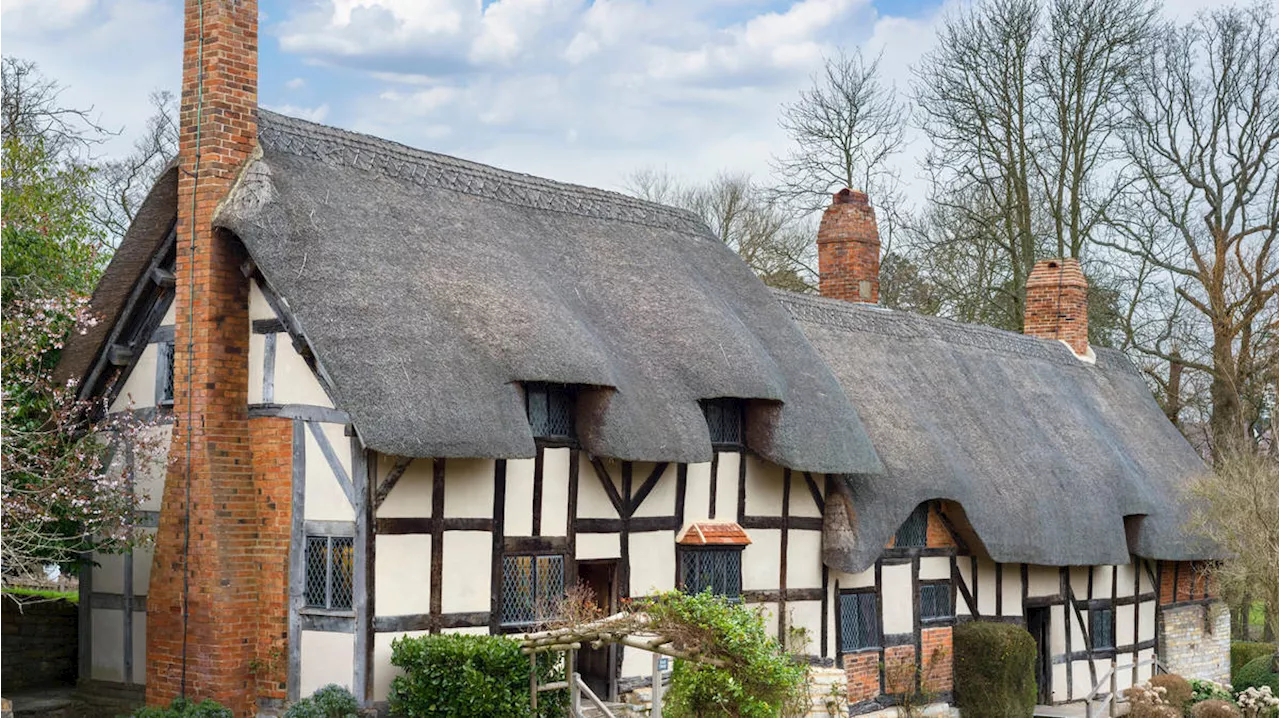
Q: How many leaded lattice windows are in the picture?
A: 10